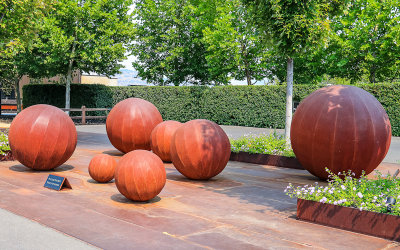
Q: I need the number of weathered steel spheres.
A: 7